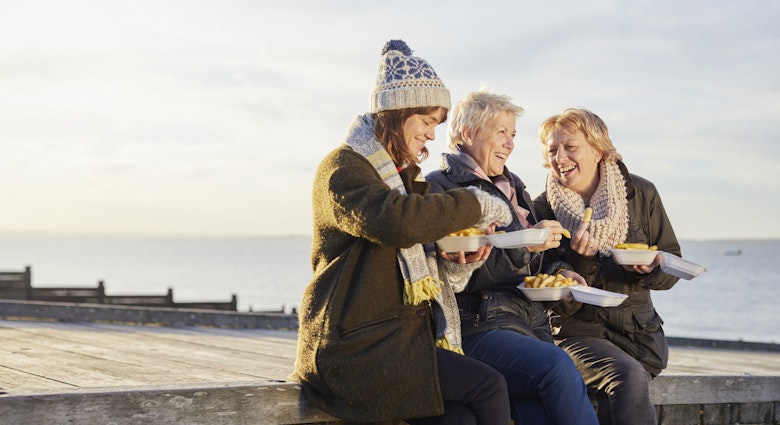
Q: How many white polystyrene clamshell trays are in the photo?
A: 3